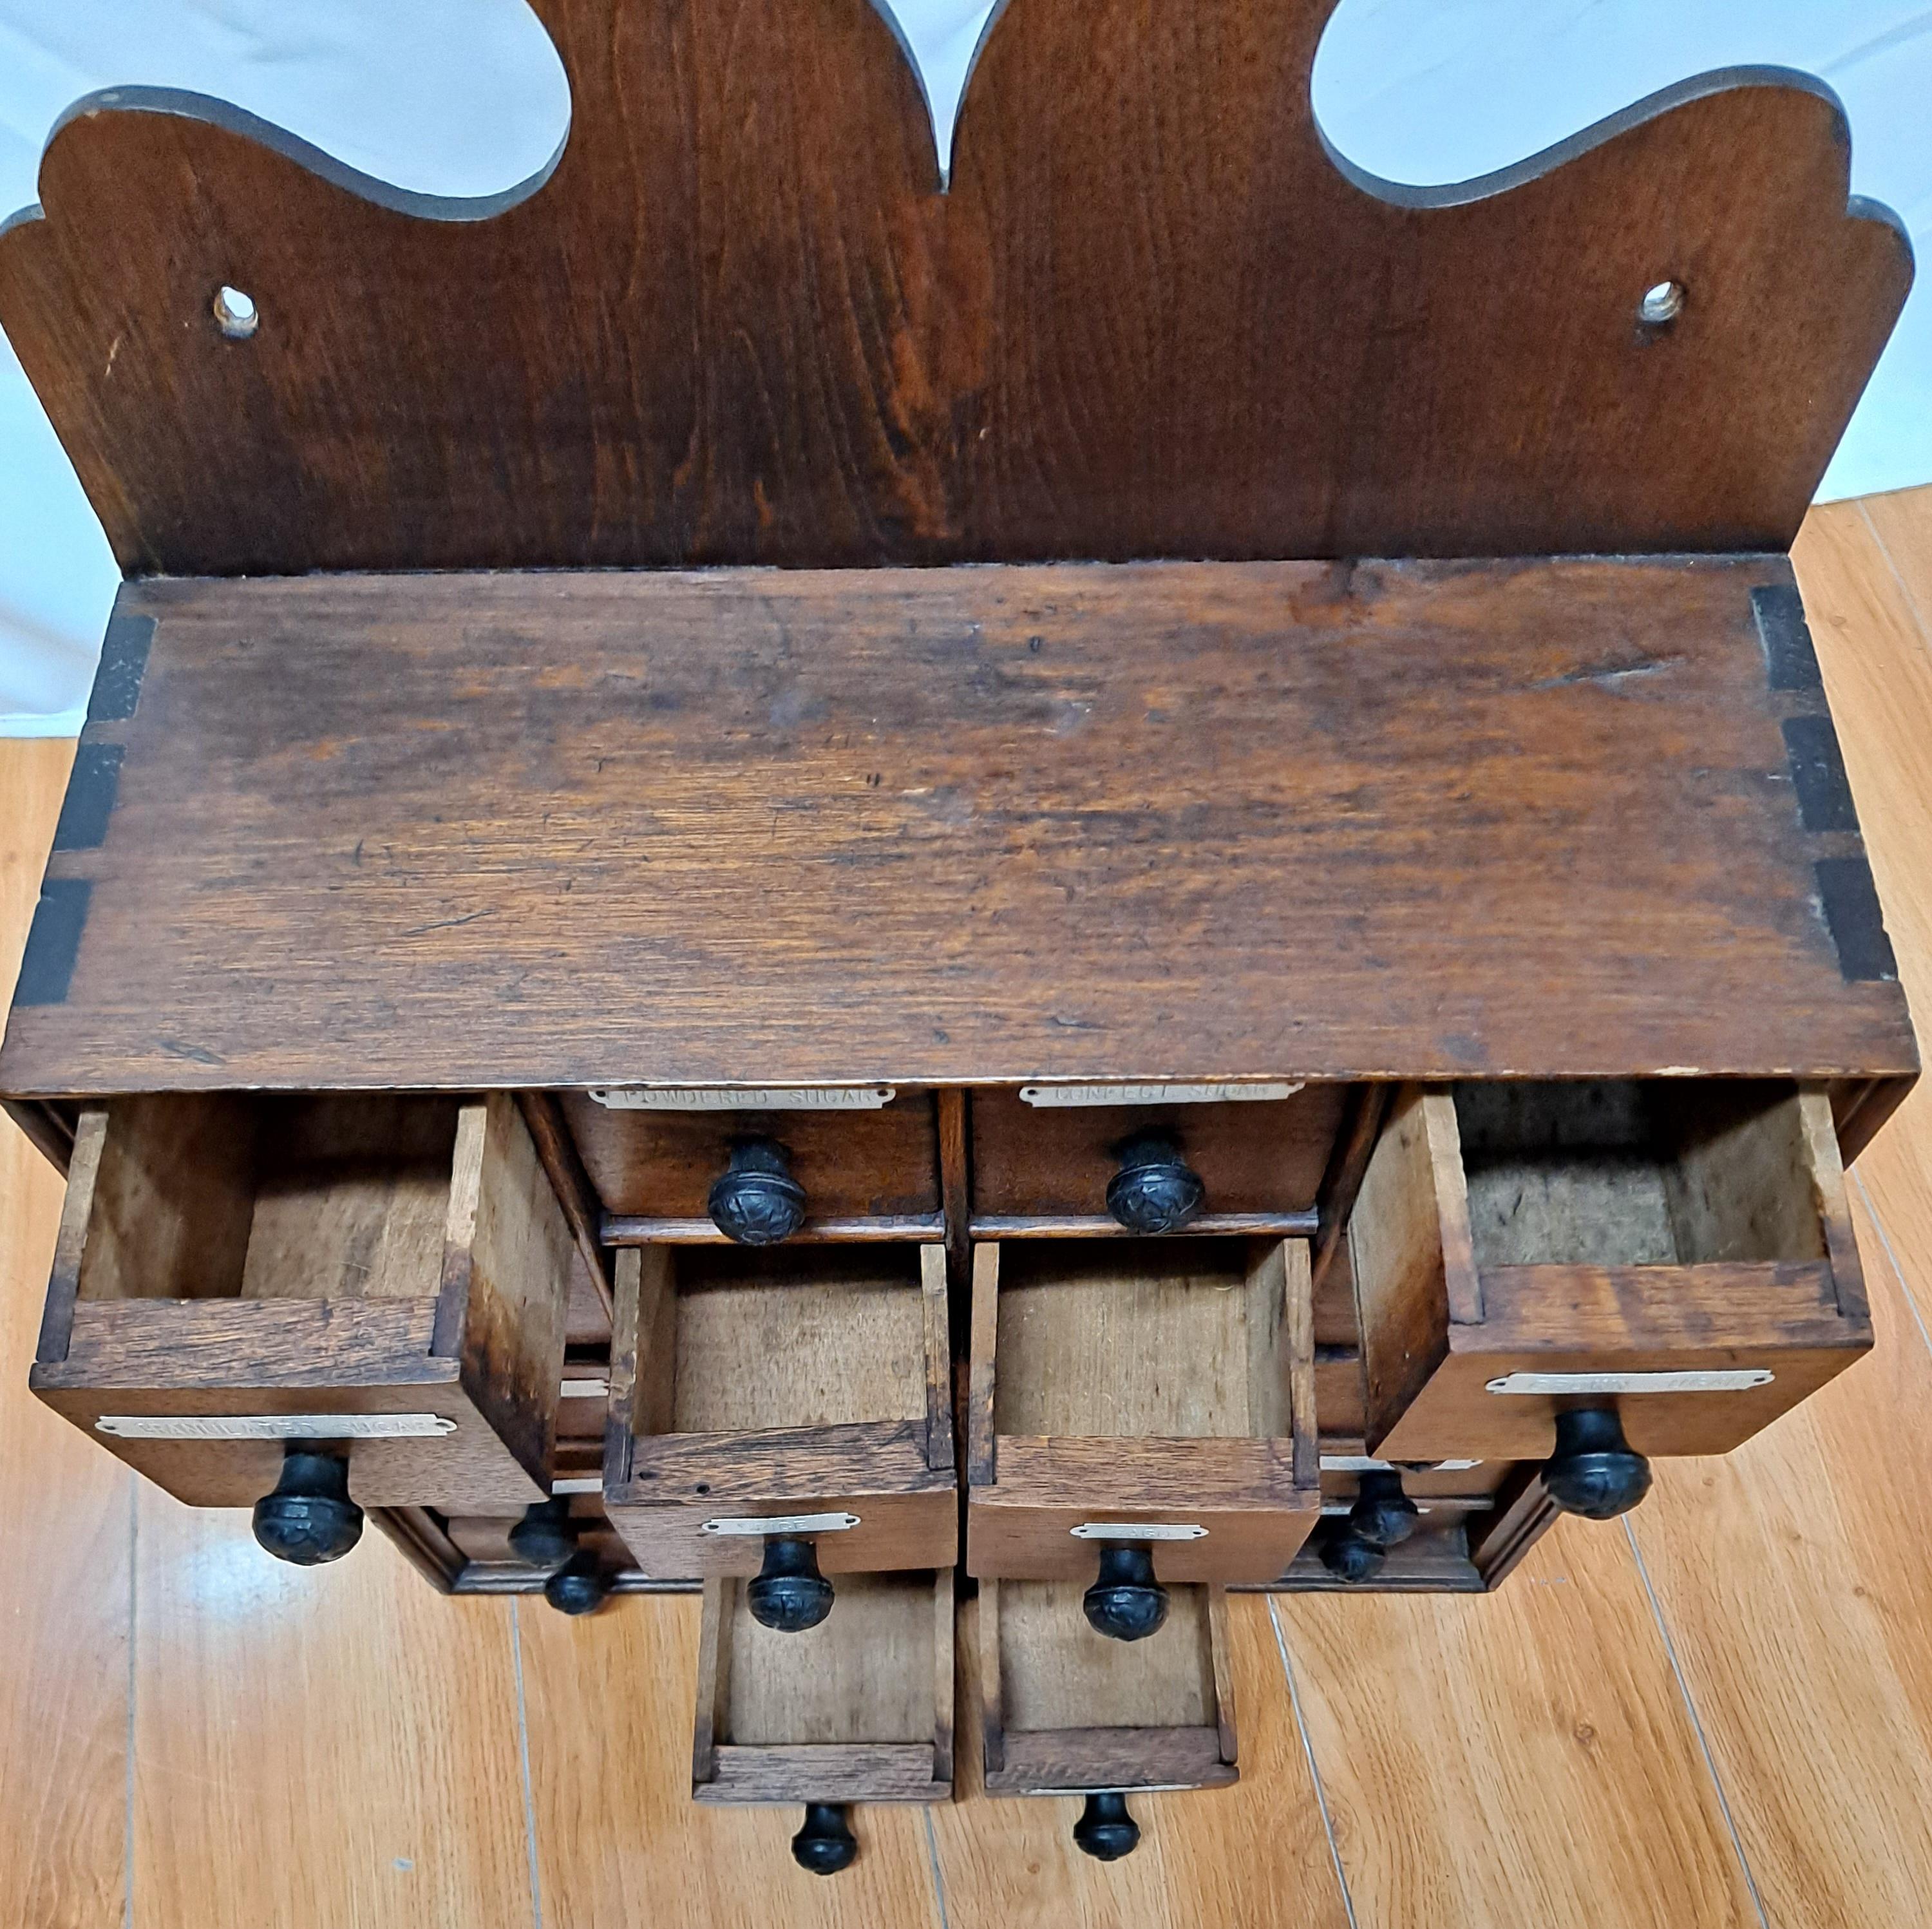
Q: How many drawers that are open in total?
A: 6